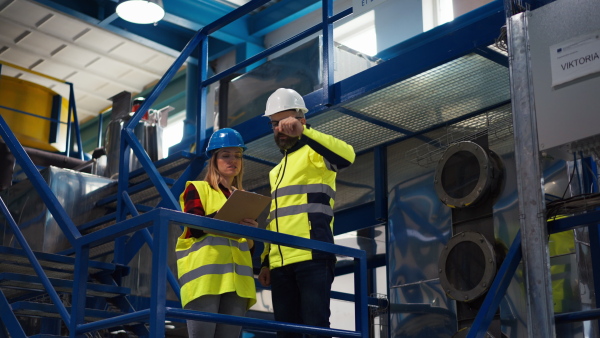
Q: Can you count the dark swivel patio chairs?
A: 0